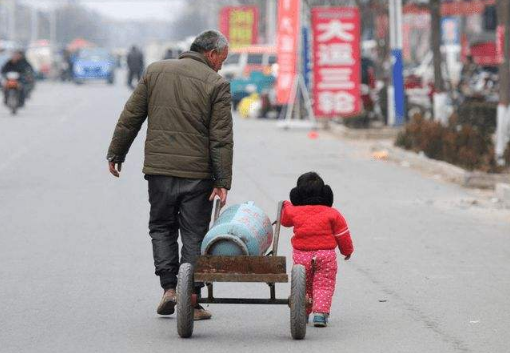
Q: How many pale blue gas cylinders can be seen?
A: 1